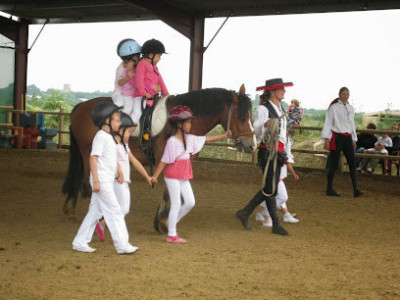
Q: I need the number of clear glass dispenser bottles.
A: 0